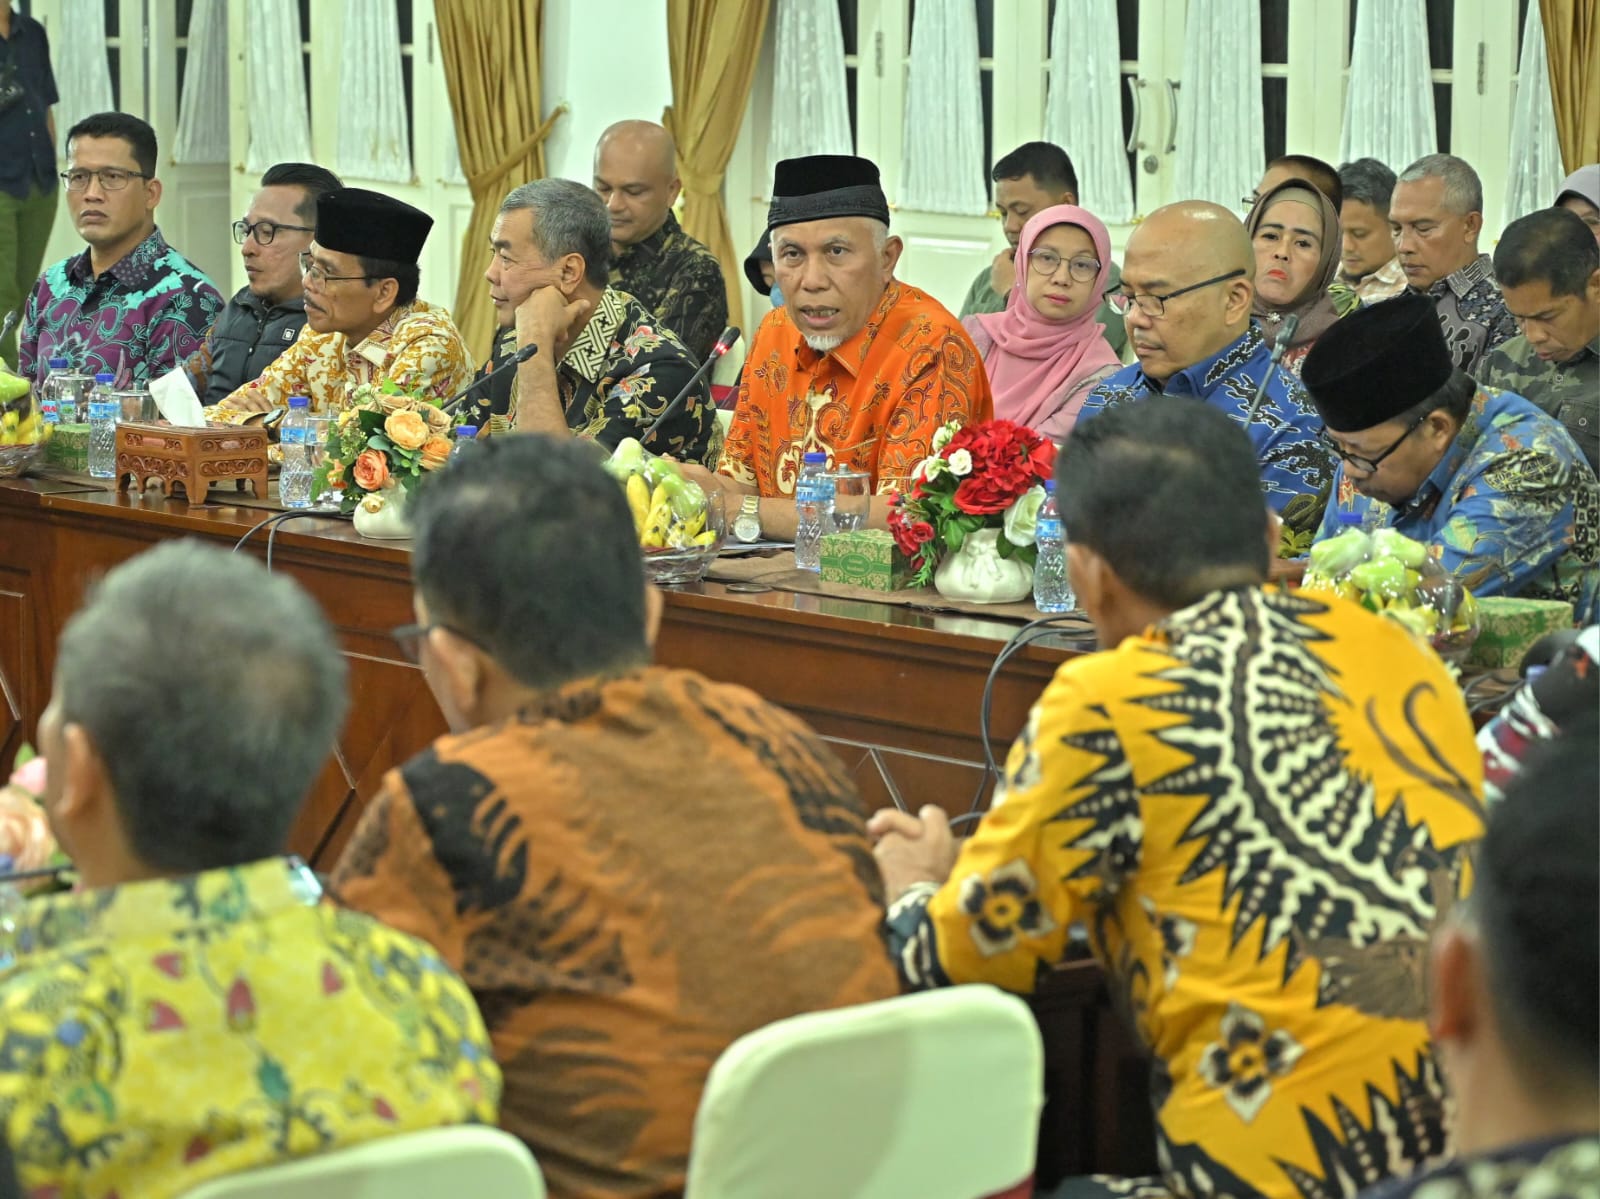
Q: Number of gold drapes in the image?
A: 3